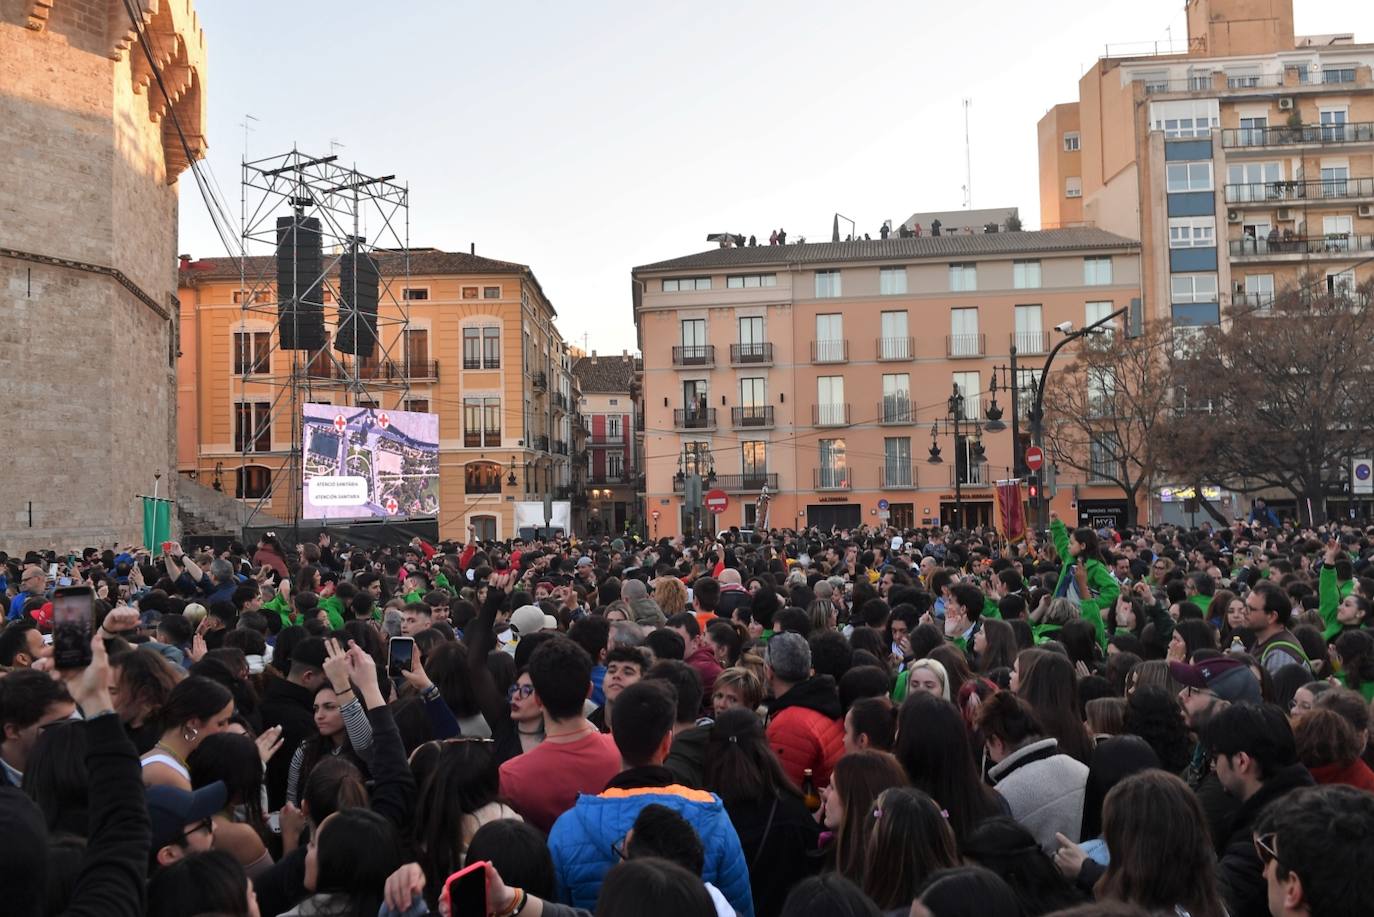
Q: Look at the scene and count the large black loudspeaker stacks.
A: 2